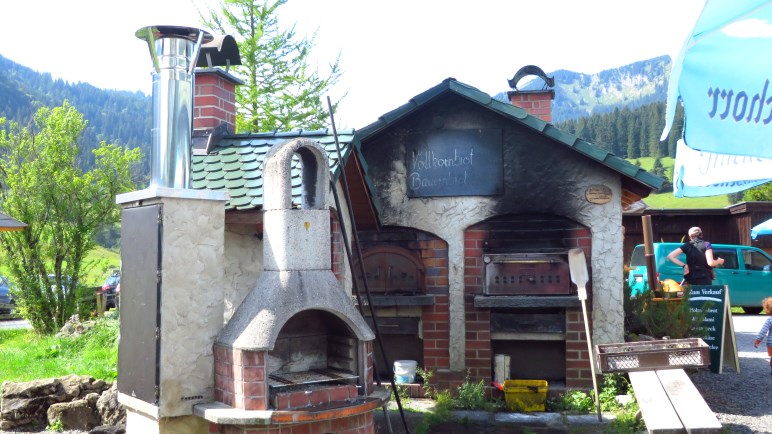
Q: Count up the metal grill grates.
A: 1